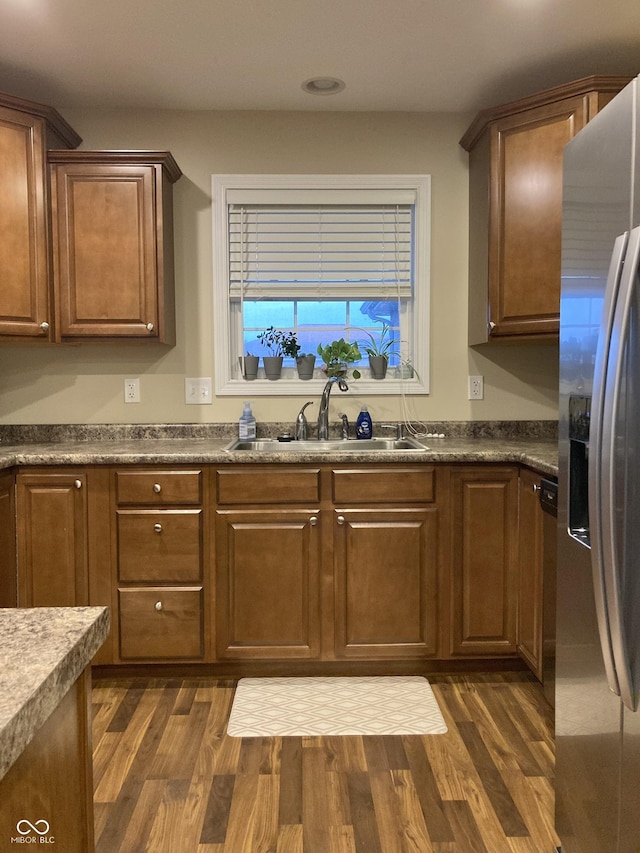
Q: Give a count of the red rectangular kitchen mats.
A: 0